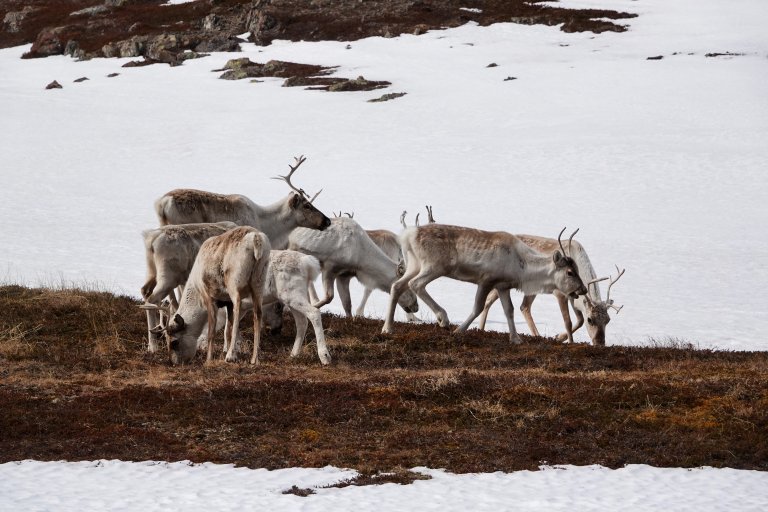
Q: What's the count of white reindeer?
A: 2